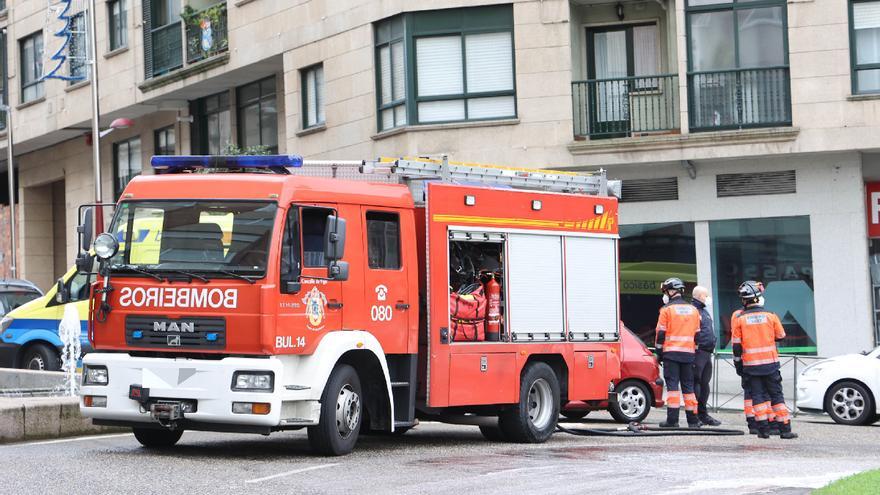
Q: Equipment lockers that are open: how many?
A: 1